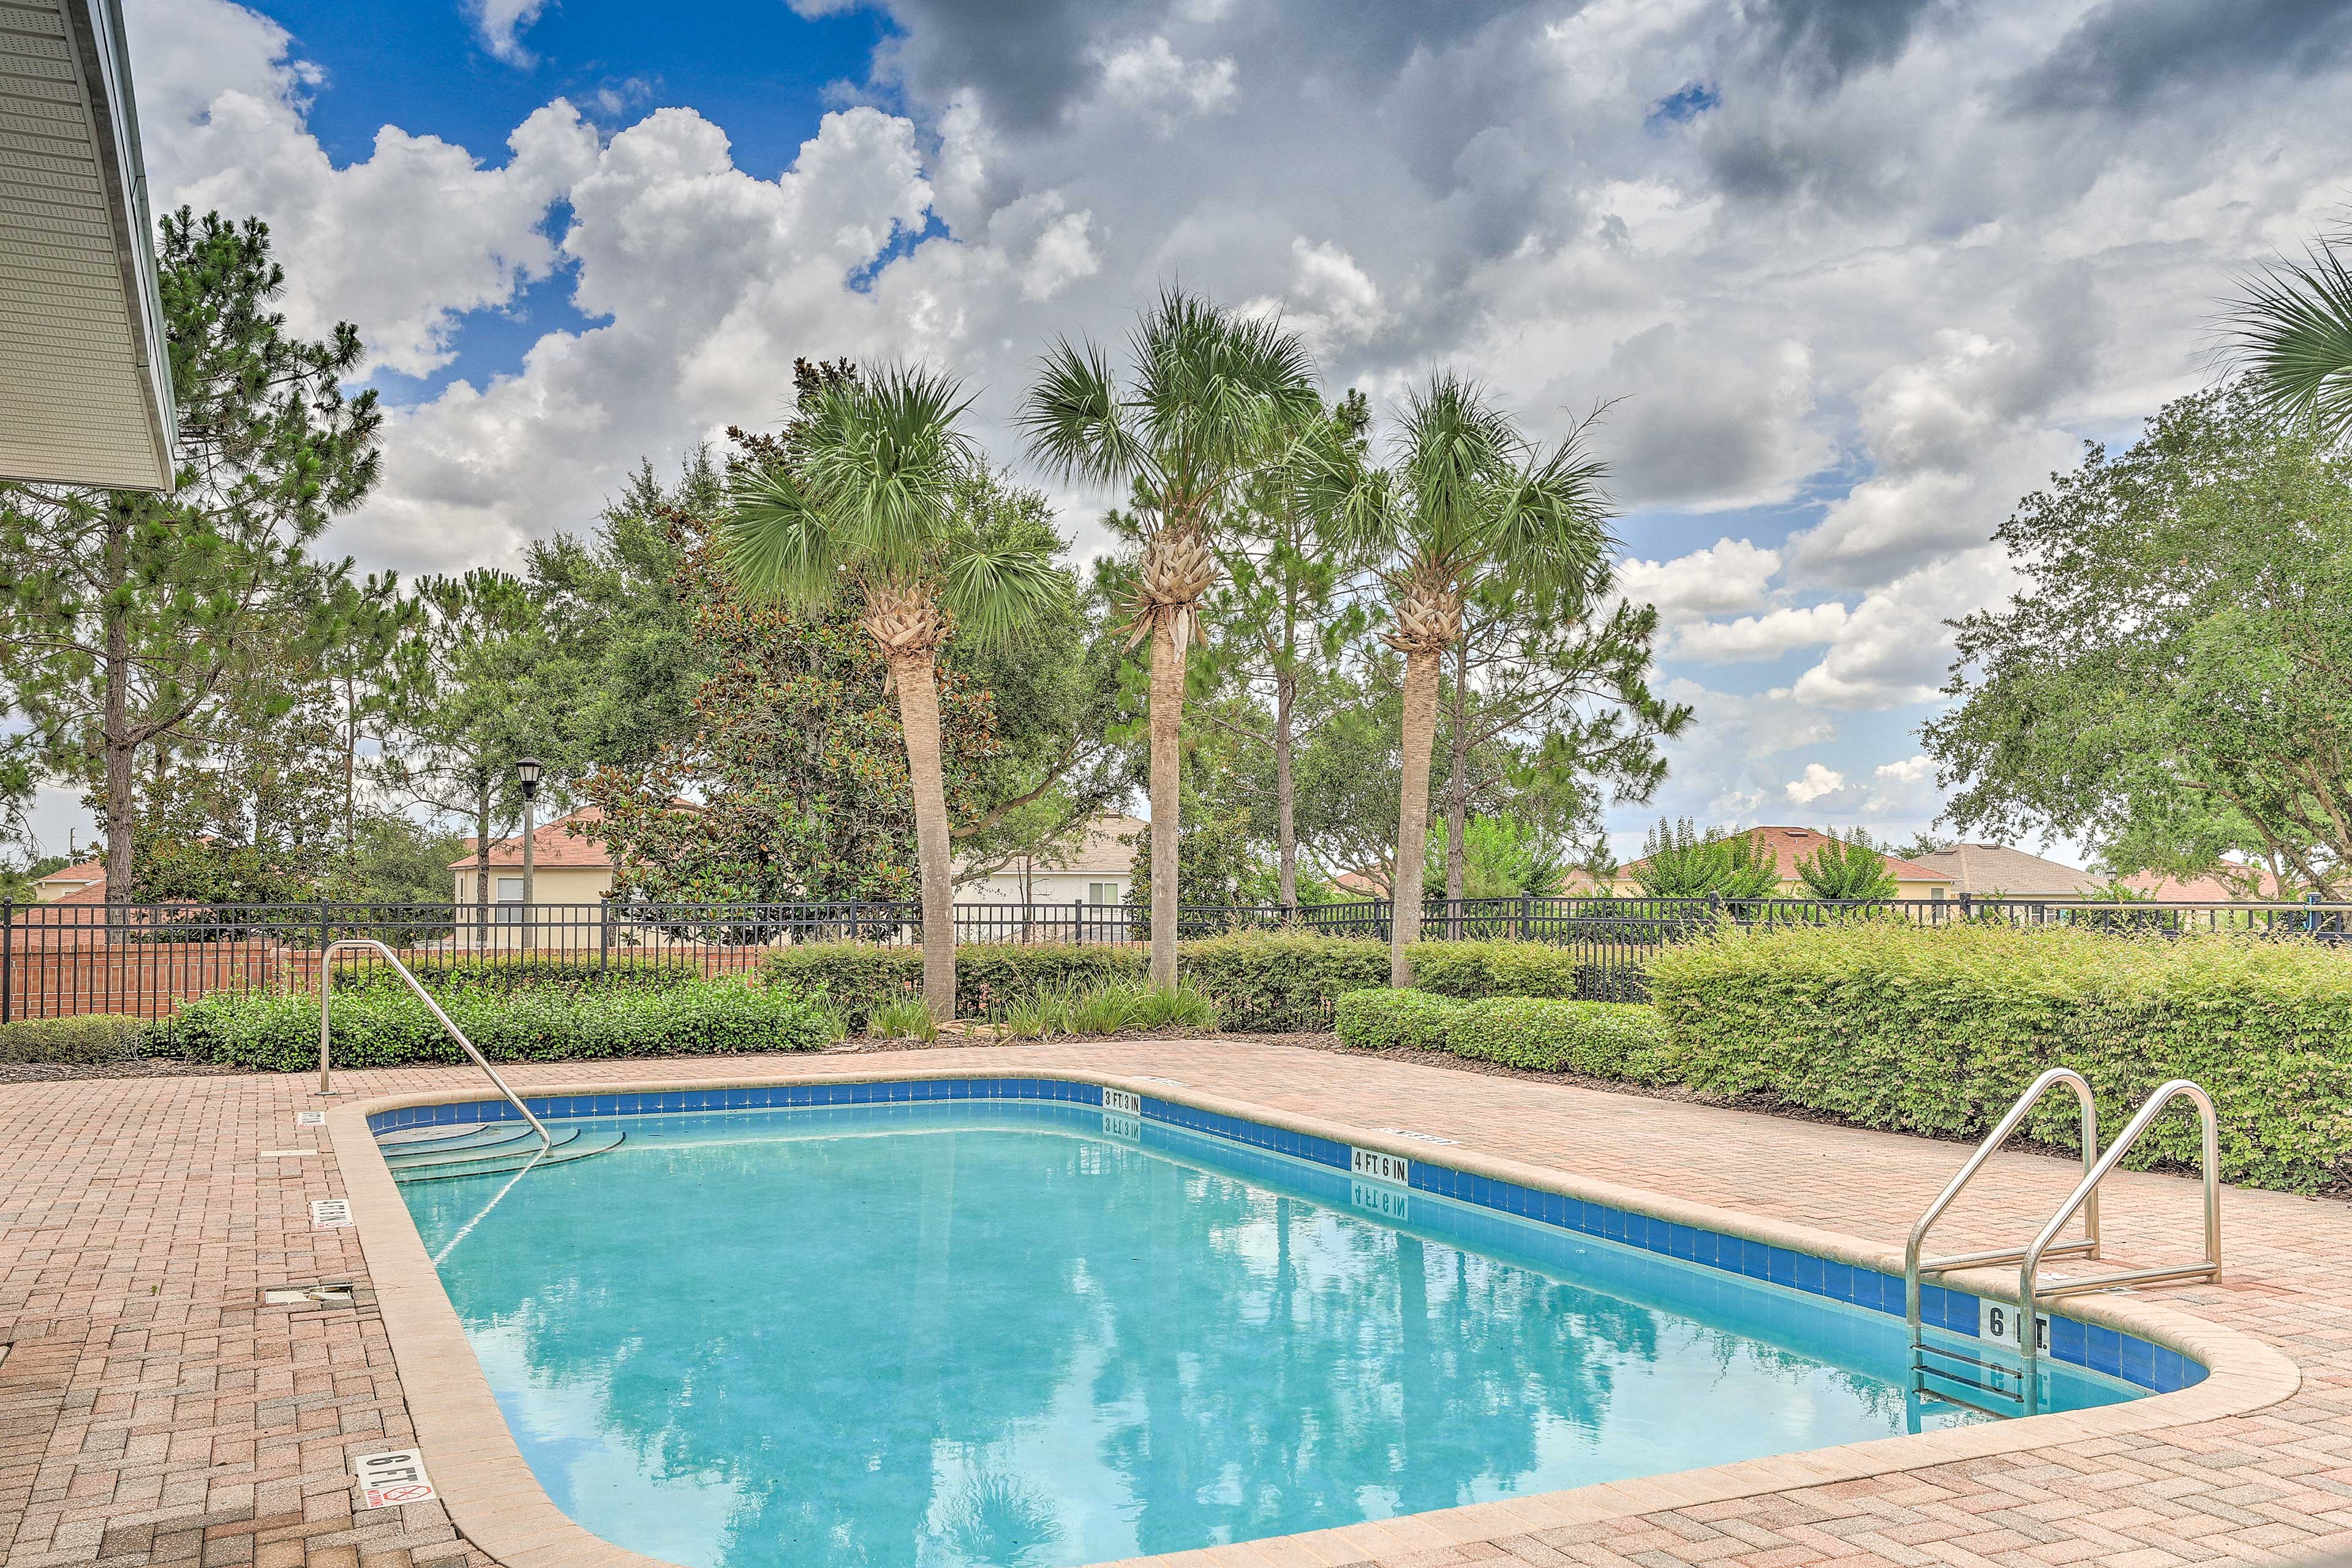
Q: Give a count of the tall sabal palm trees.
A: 3